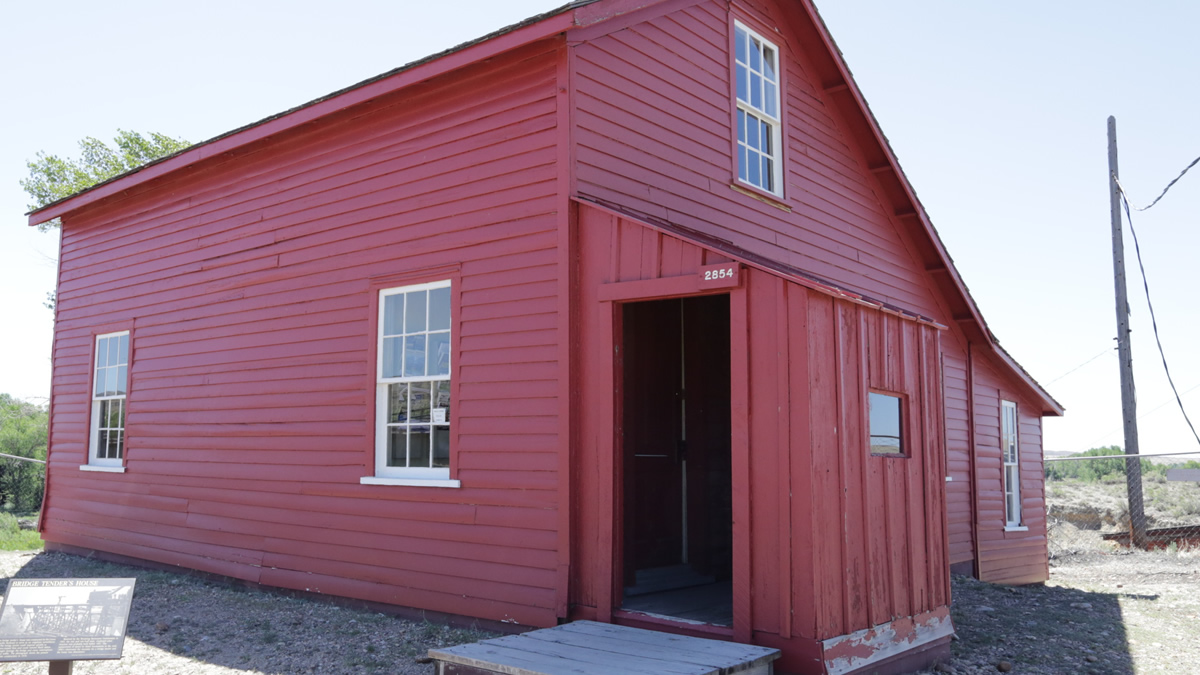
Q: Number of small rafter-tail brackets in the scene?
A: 5